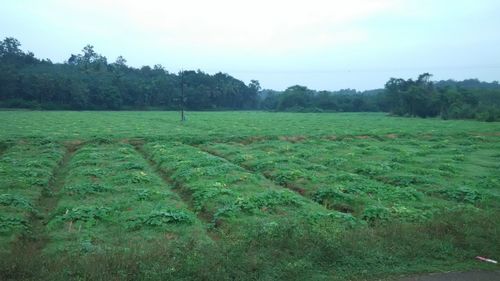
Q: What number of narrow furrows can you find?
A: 3